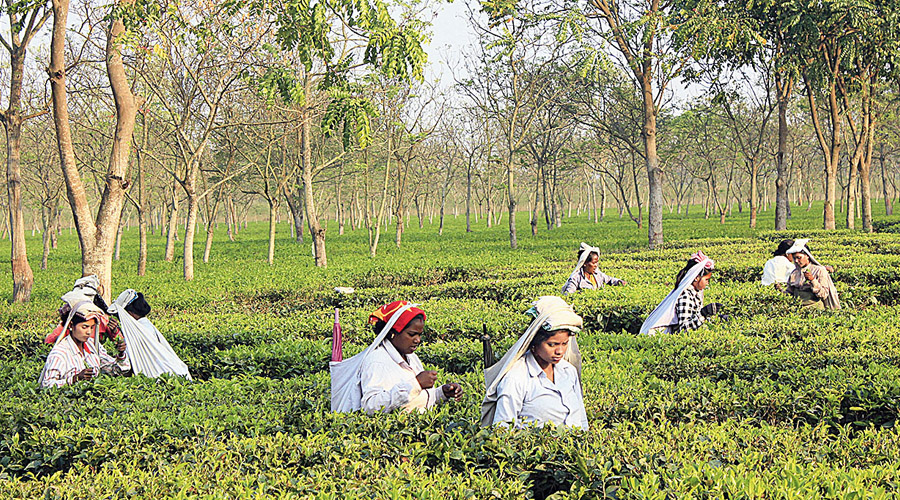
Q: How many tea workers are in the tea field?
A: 9